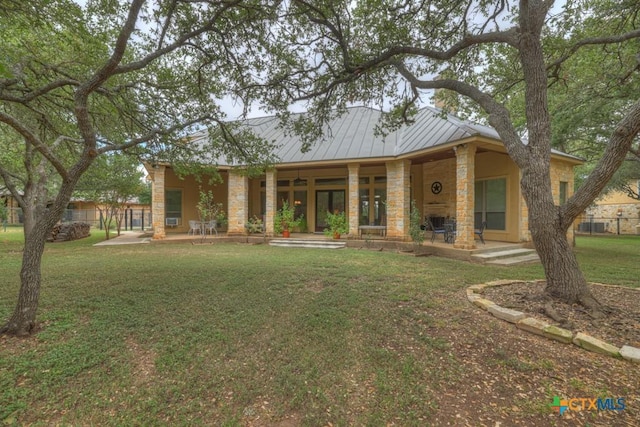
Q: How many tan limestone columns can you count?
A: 6